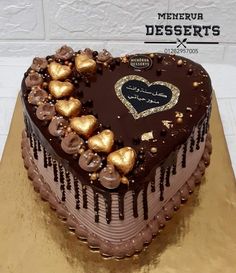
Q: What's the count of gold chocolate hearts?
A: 7